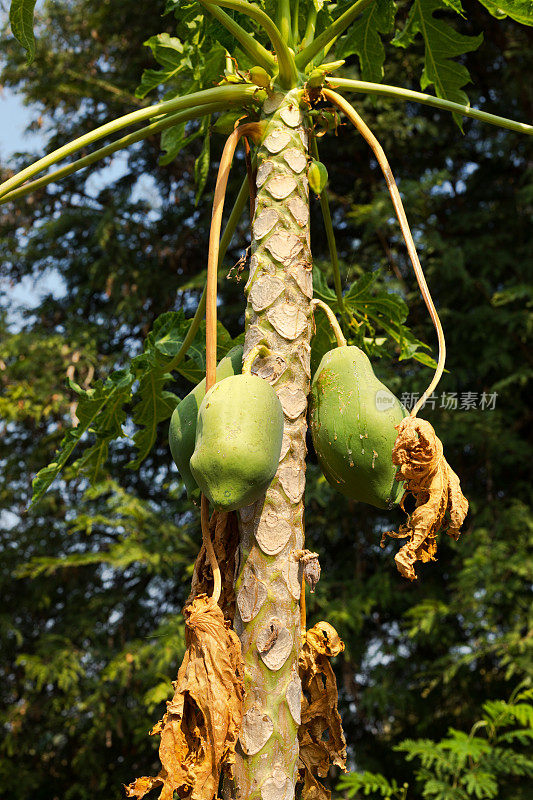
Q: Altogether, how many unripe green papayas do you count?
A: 3